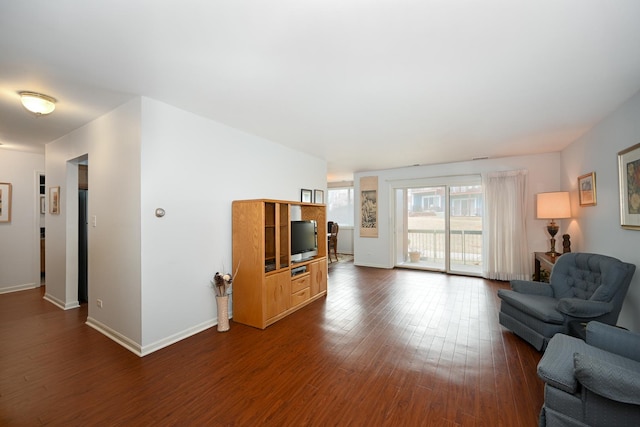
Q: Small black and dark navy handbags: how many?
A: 0